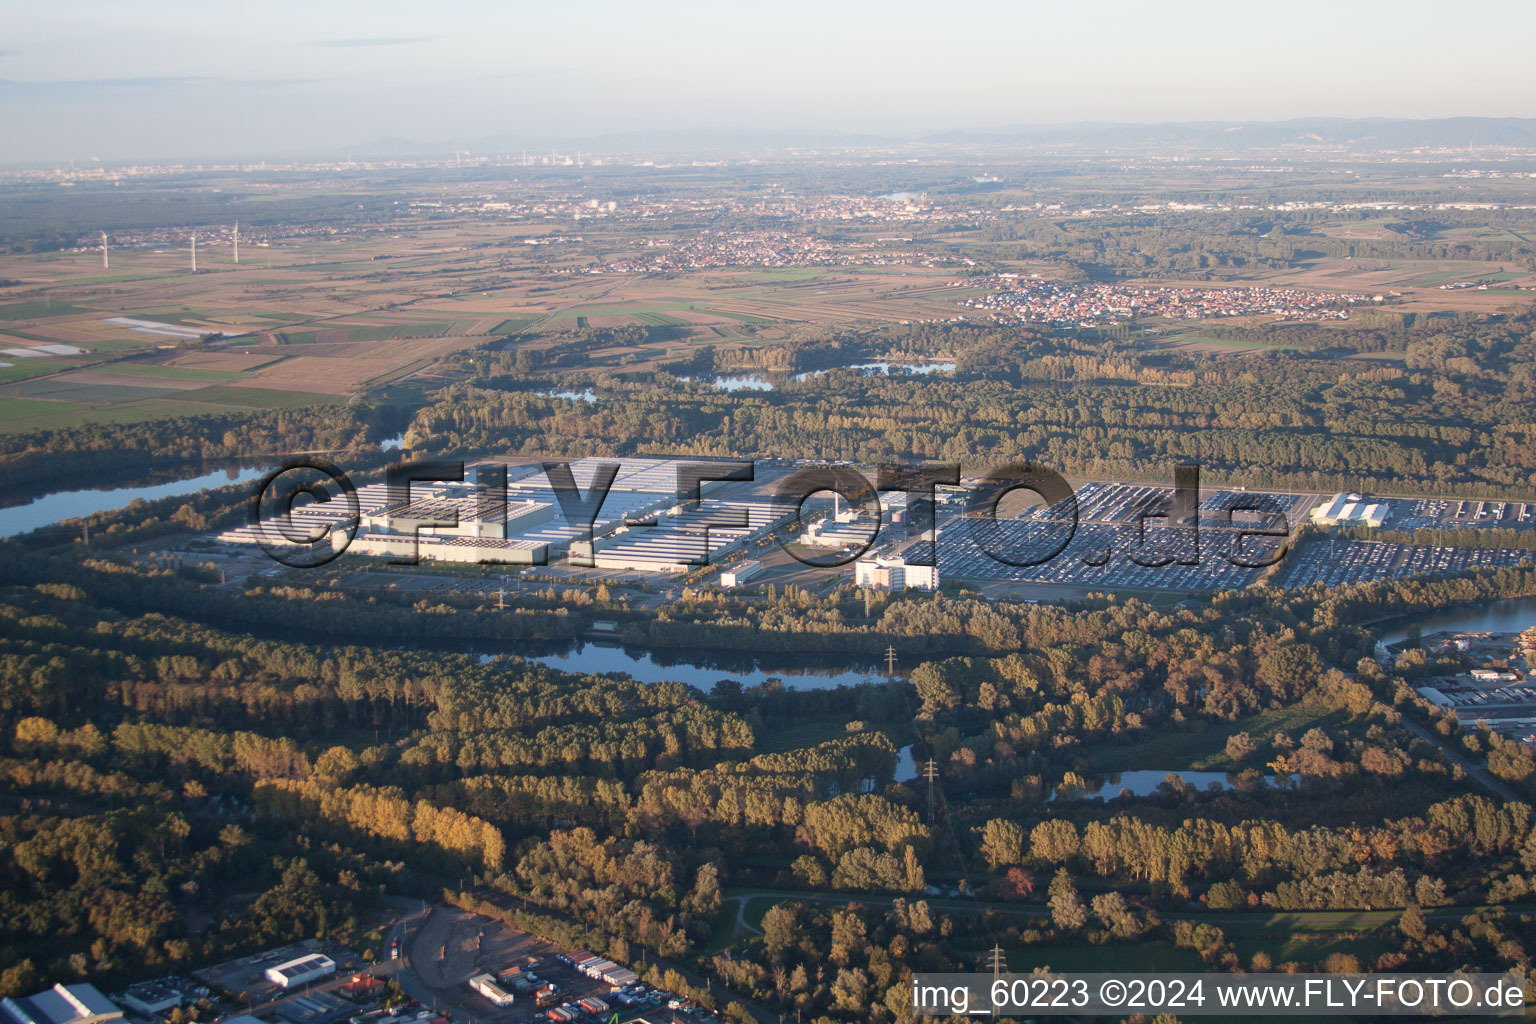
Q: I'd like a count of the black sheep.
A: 0